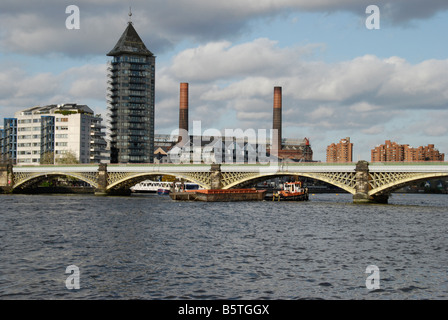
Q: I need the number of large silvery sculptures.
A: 0